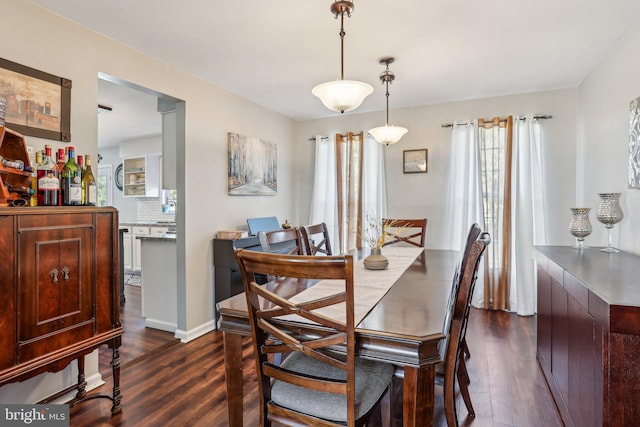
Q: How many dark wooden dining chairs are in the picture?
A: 6